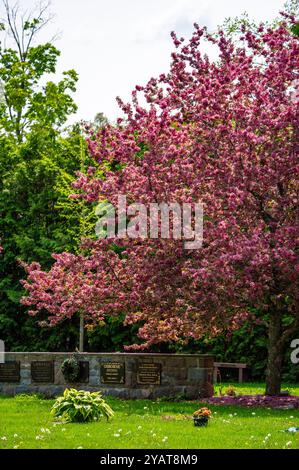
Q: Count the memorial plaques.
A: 5